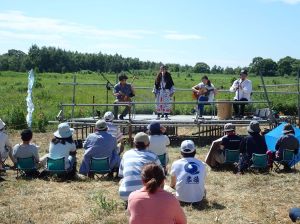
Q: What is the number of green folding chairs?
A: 7